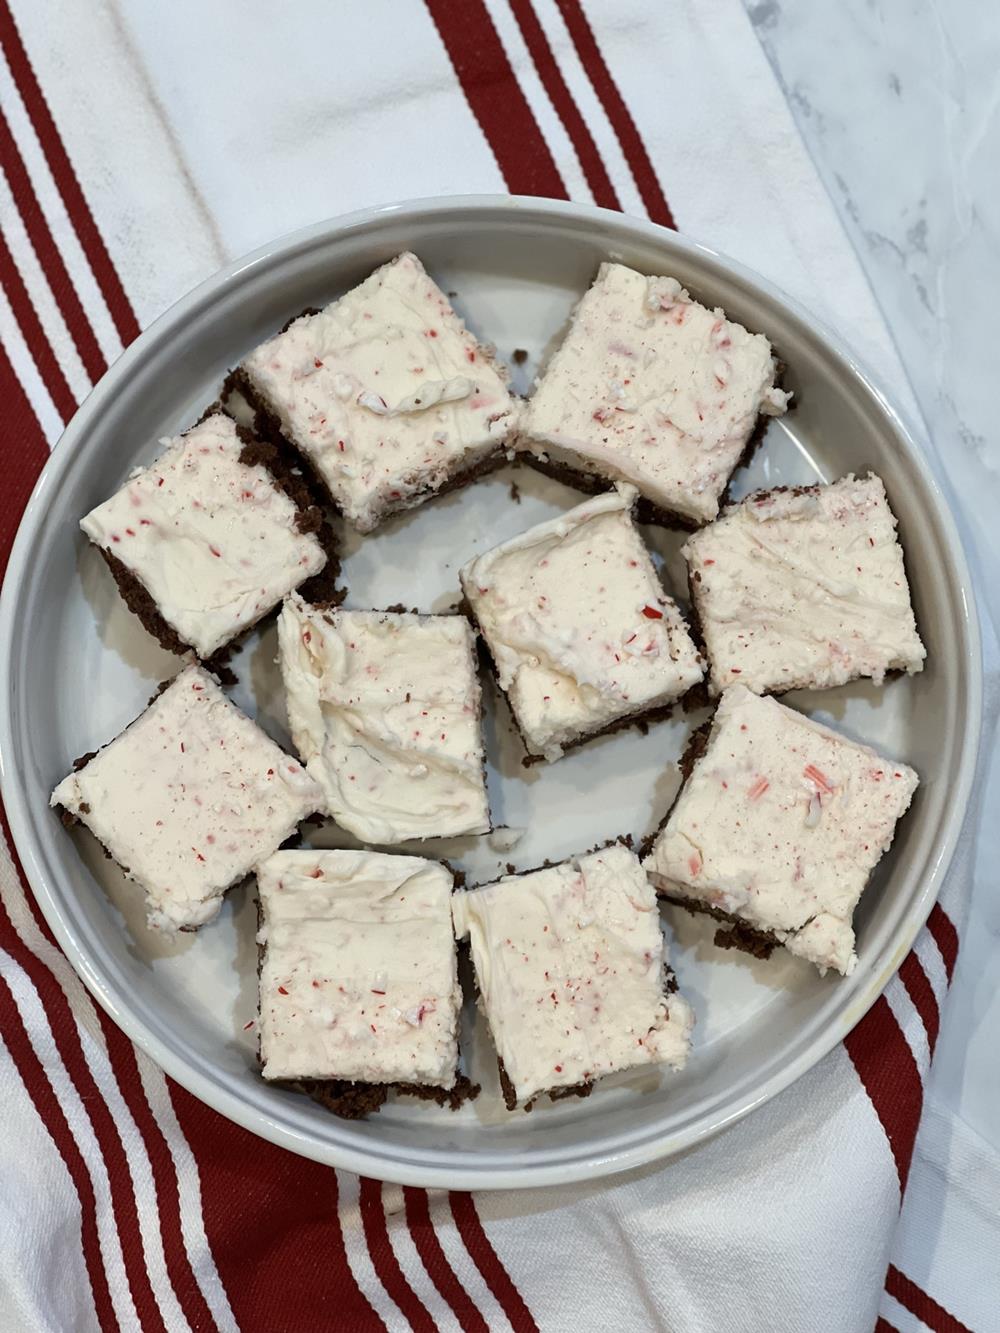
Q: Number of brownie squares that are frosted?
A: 10